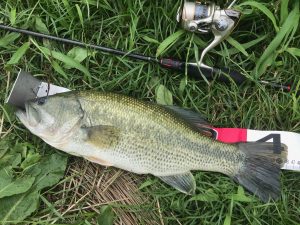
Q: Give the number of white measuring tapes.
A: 1